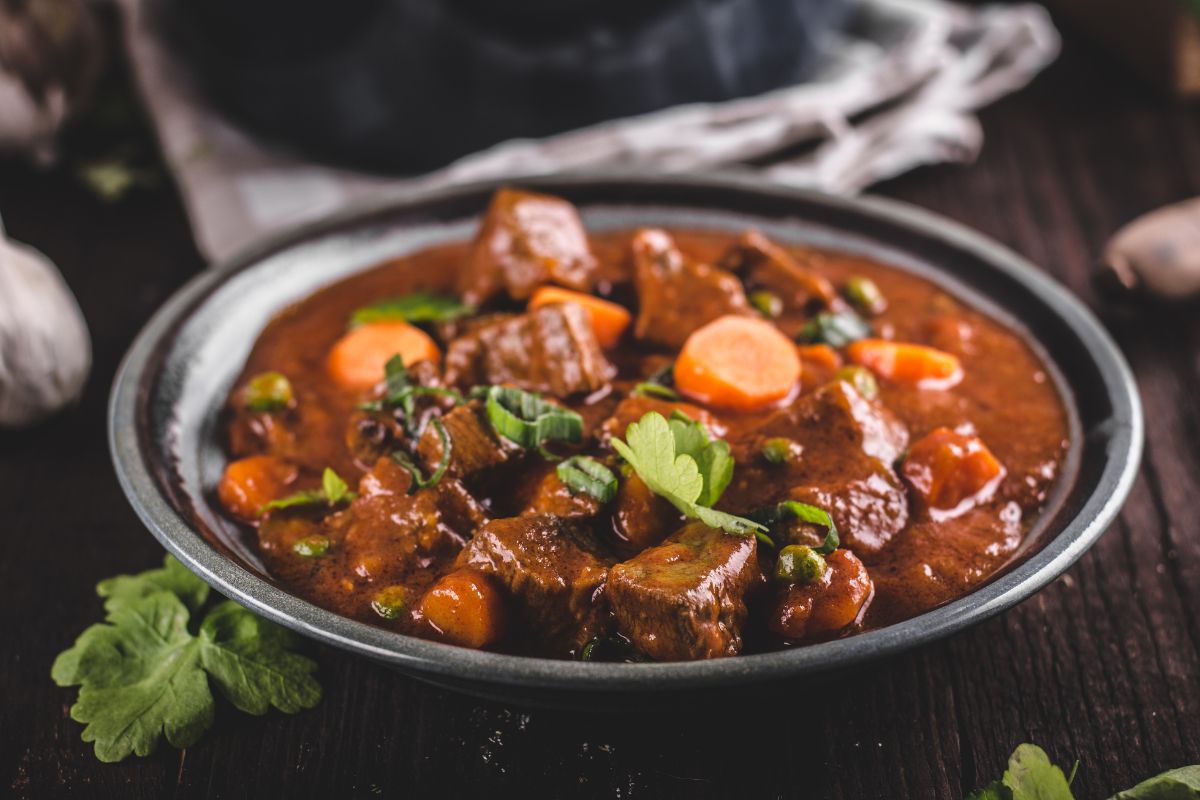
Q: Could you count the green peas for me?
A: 8